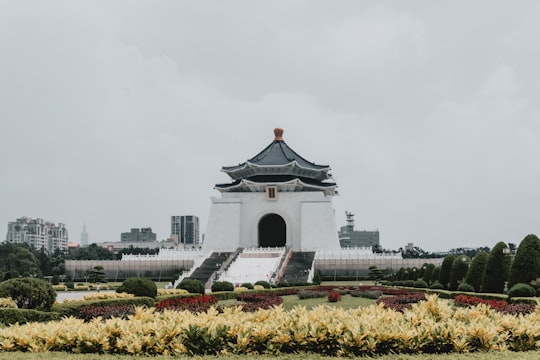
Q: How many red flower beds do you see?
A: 3